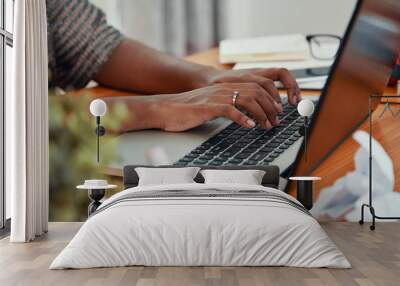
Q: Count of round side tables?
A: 2